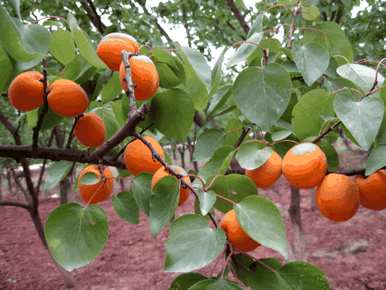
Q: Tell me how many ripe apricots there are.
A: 13